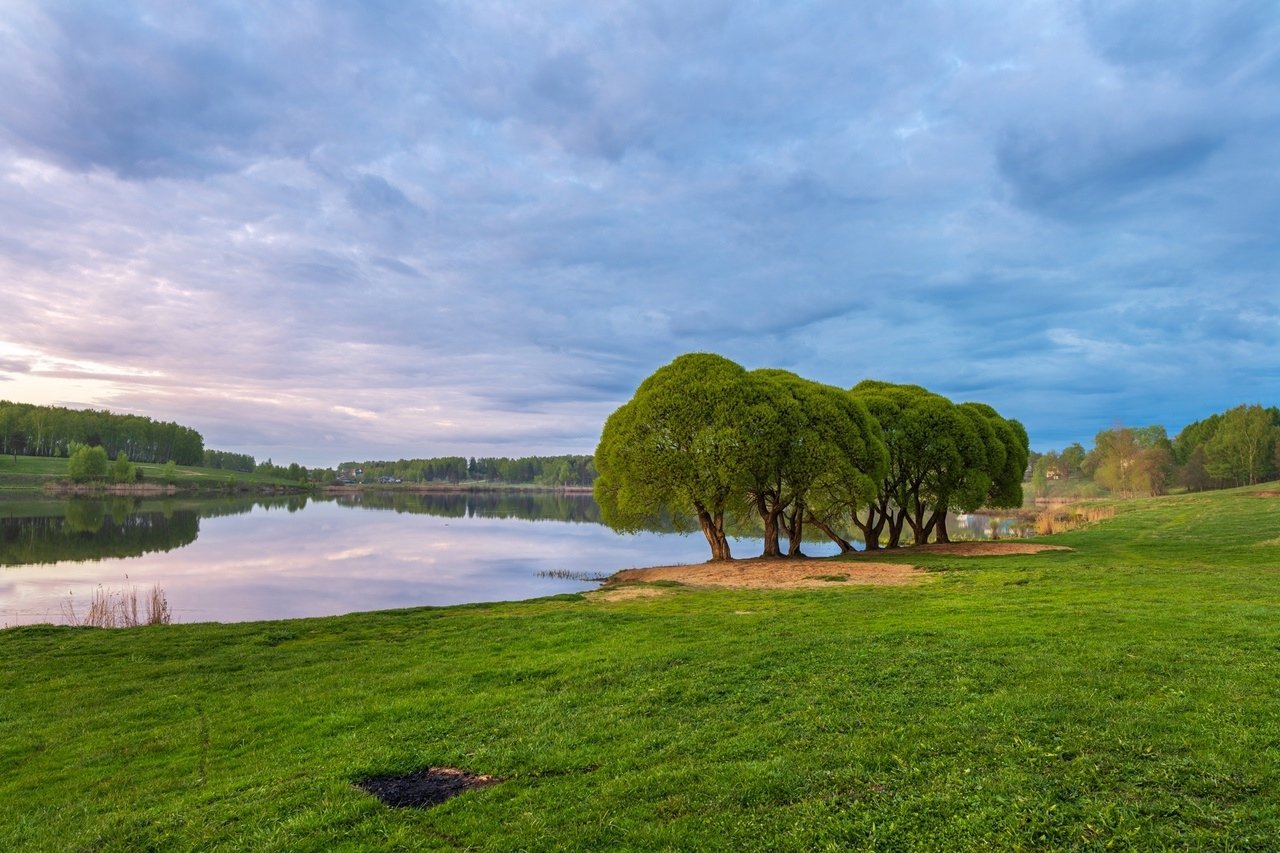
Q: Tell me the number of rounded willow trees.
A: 8